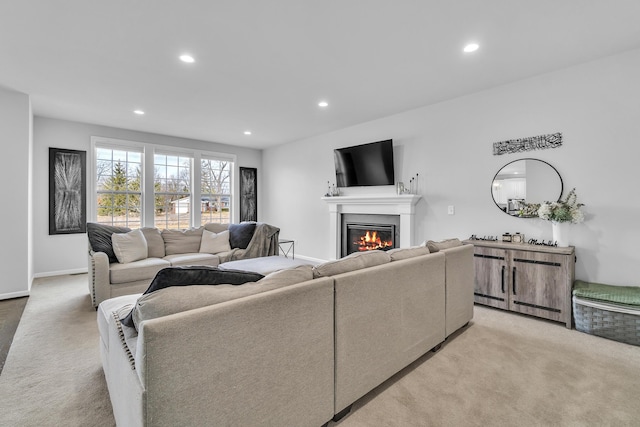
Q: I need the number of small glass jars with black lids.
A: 2